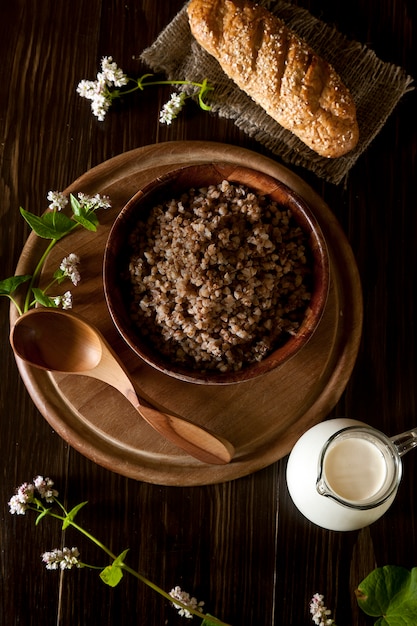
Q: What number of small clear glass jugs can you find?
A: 1